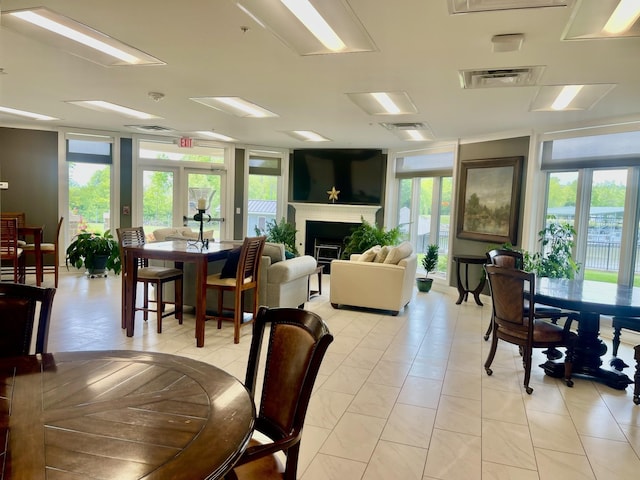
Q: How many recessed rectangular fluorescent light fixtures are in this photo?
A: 11